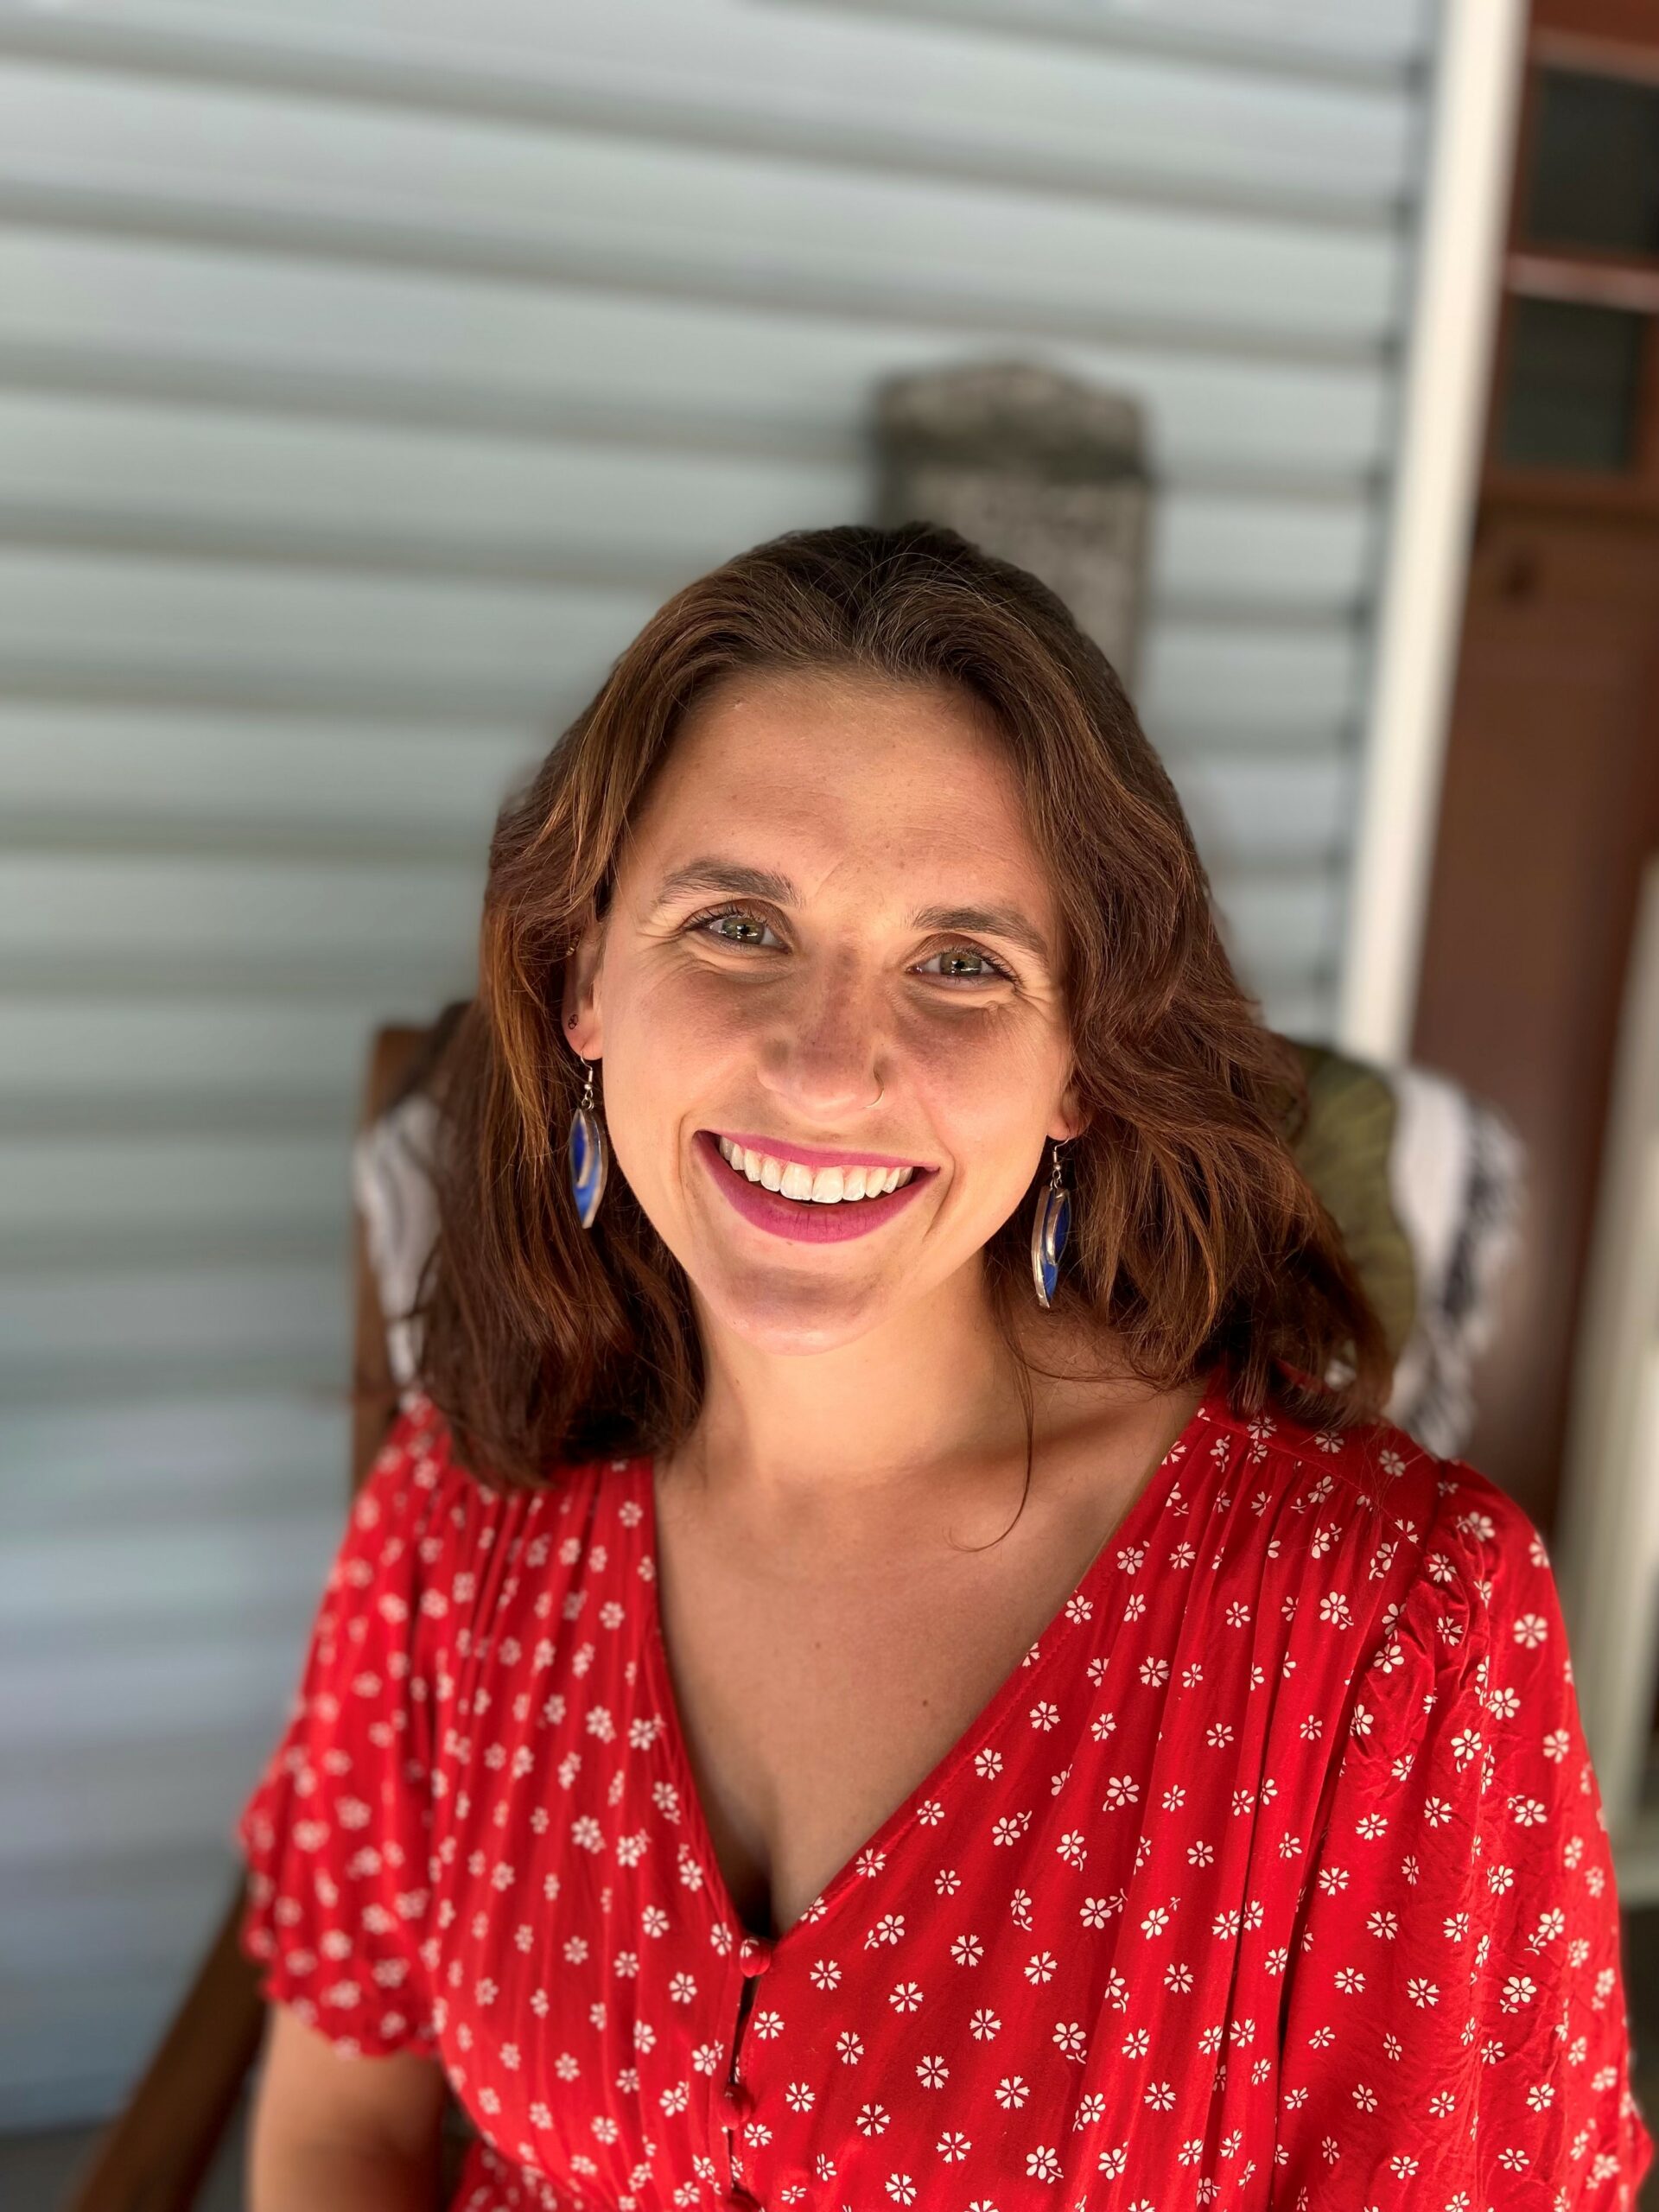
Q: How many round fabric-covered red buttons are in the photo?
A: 3